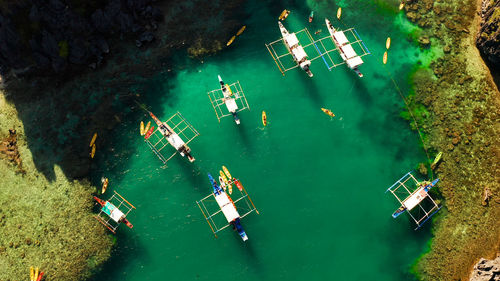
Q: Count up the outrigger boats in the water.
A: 7